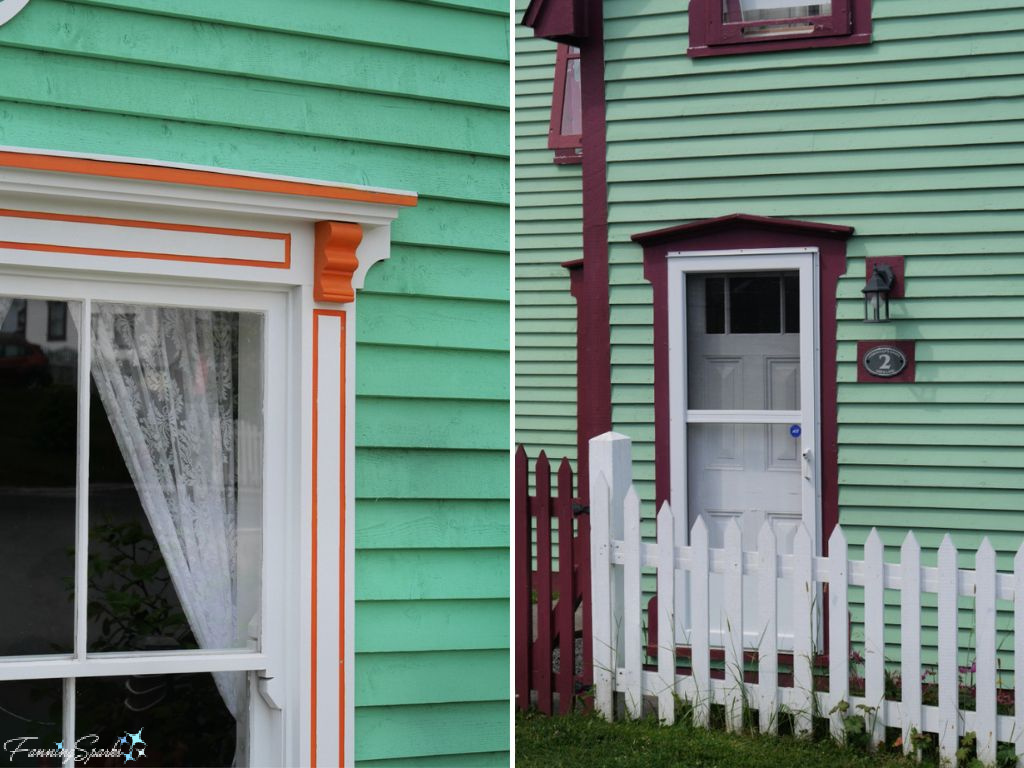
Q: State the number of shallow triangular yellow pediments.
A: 0